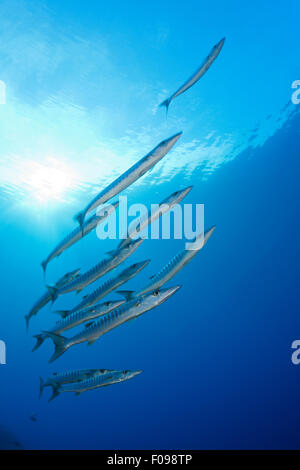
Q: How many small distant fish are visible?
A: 1